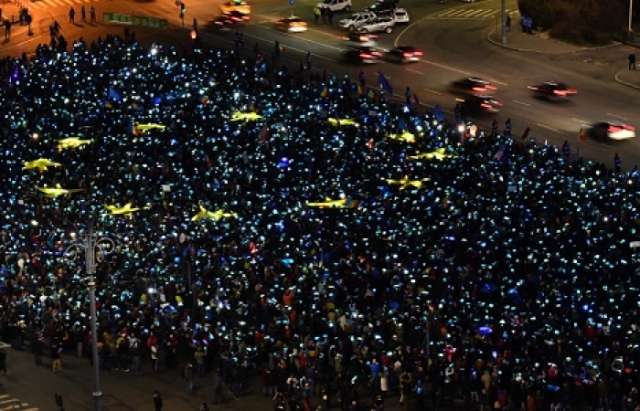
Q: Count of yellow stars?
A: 12